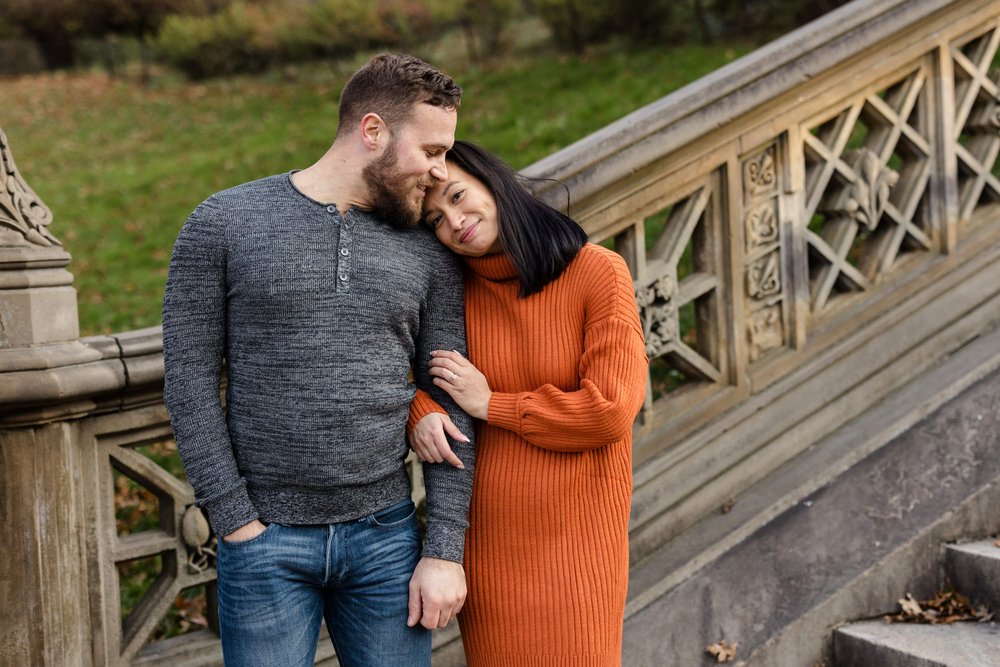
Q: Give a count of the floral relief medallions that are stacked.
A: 4